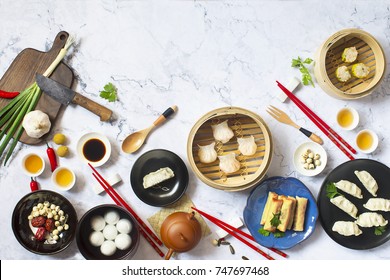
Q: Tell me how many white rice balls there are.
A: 7